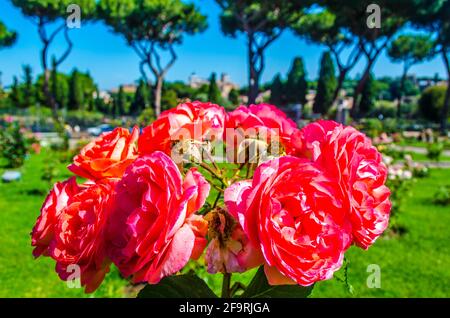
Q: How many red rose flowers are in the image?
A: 7